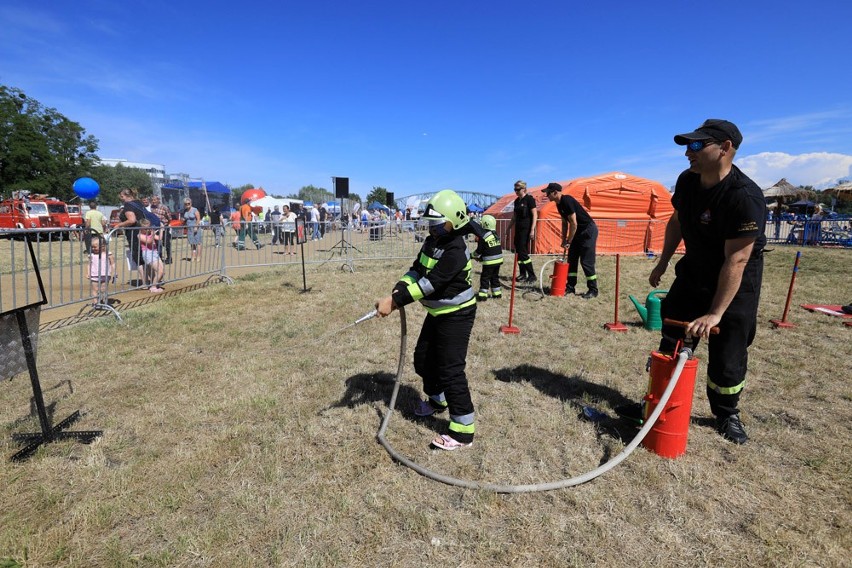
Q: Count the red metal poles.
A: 3